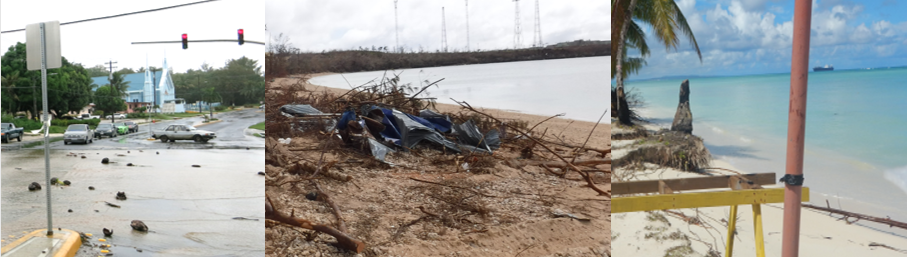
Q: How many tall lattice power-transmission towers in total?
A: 5